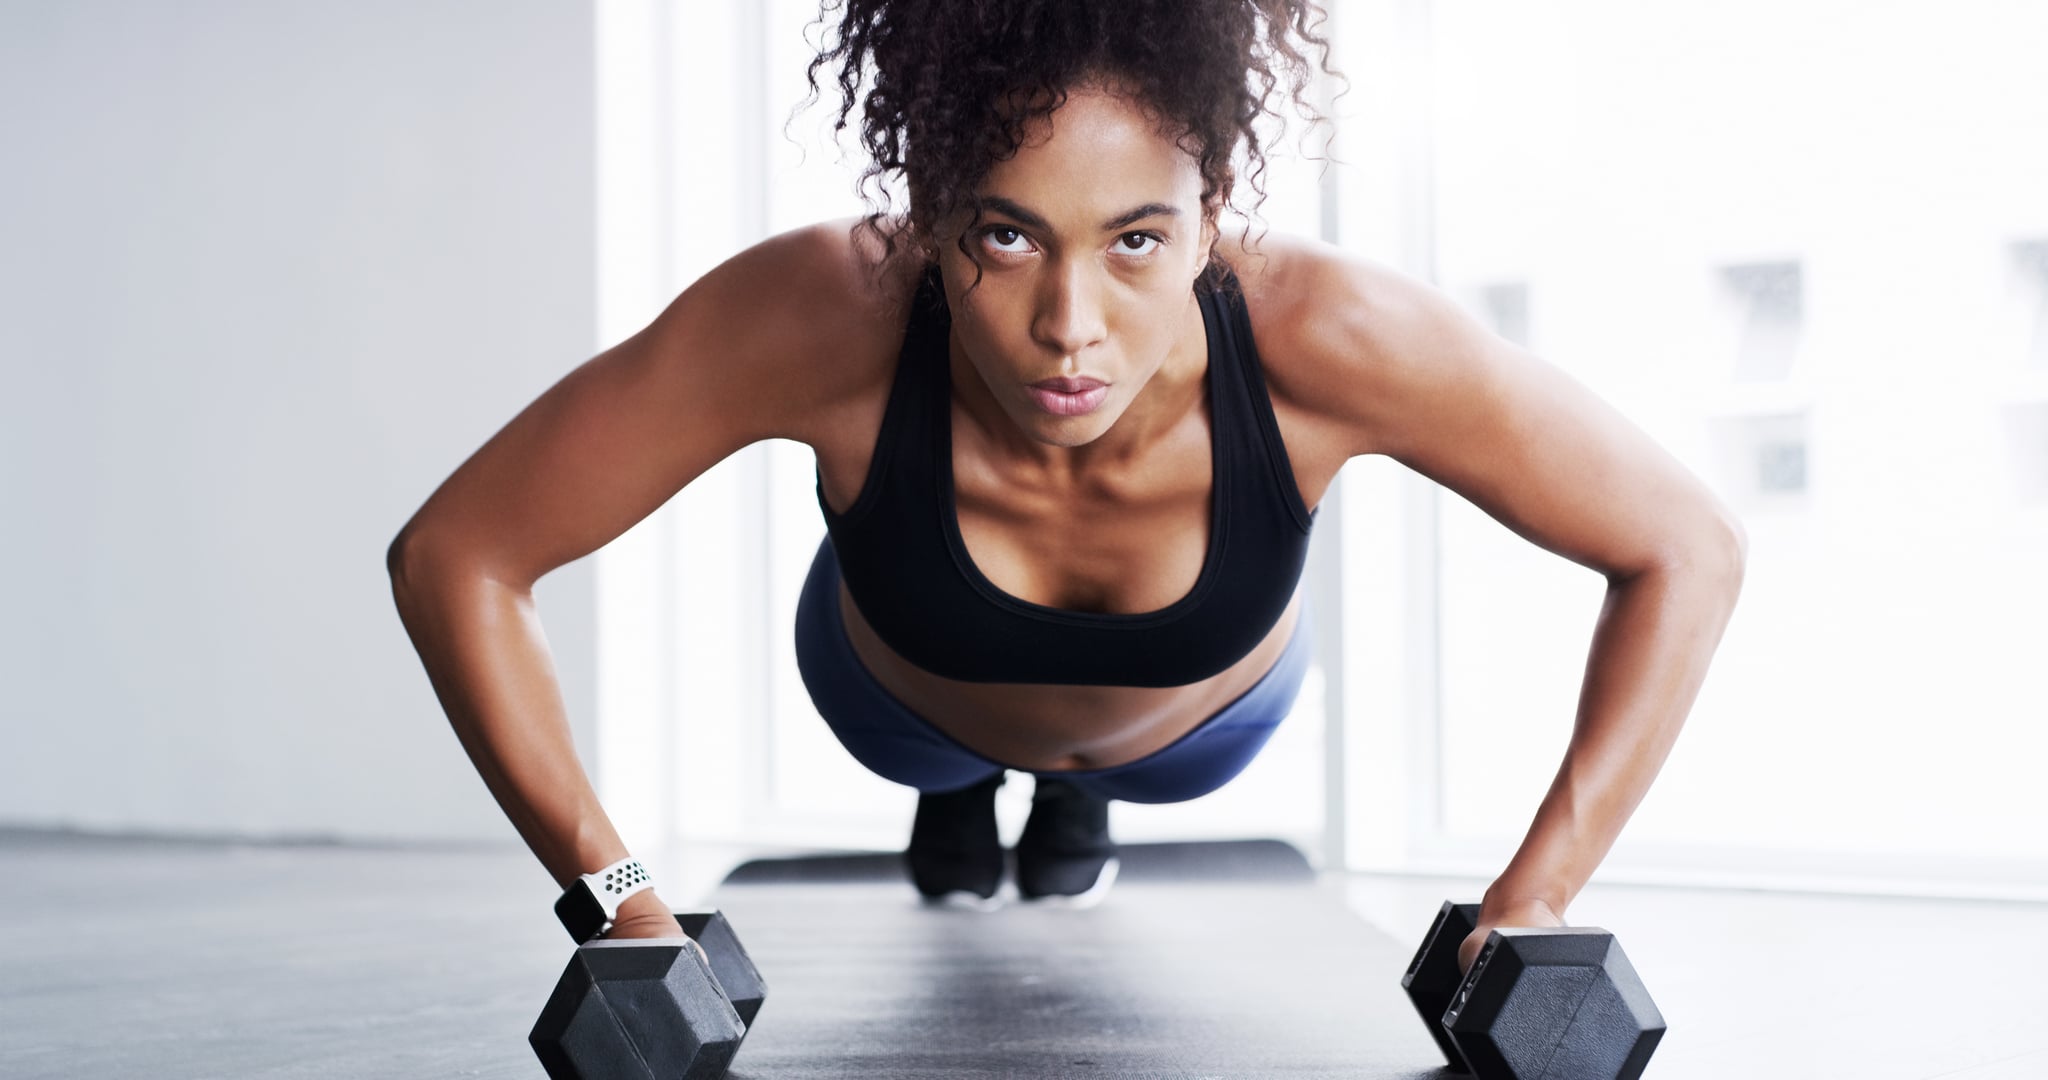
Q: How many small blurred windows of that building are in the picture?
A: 5